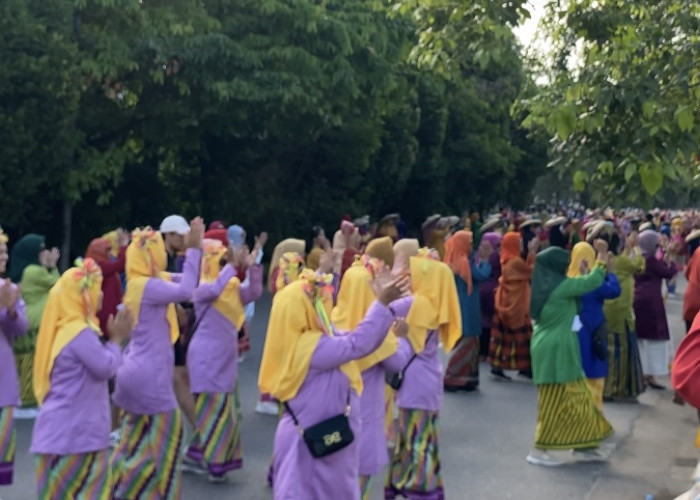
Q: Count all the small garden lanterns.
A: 0